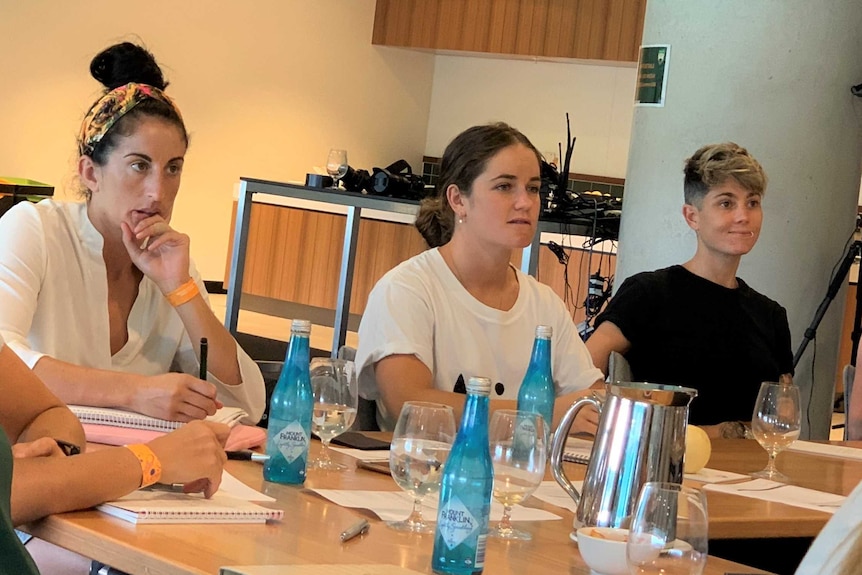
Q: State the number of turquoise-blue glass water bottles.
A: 3